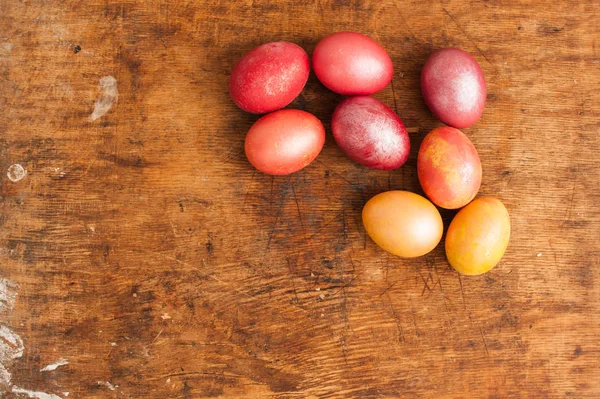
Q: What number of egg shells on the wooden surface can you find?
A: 8